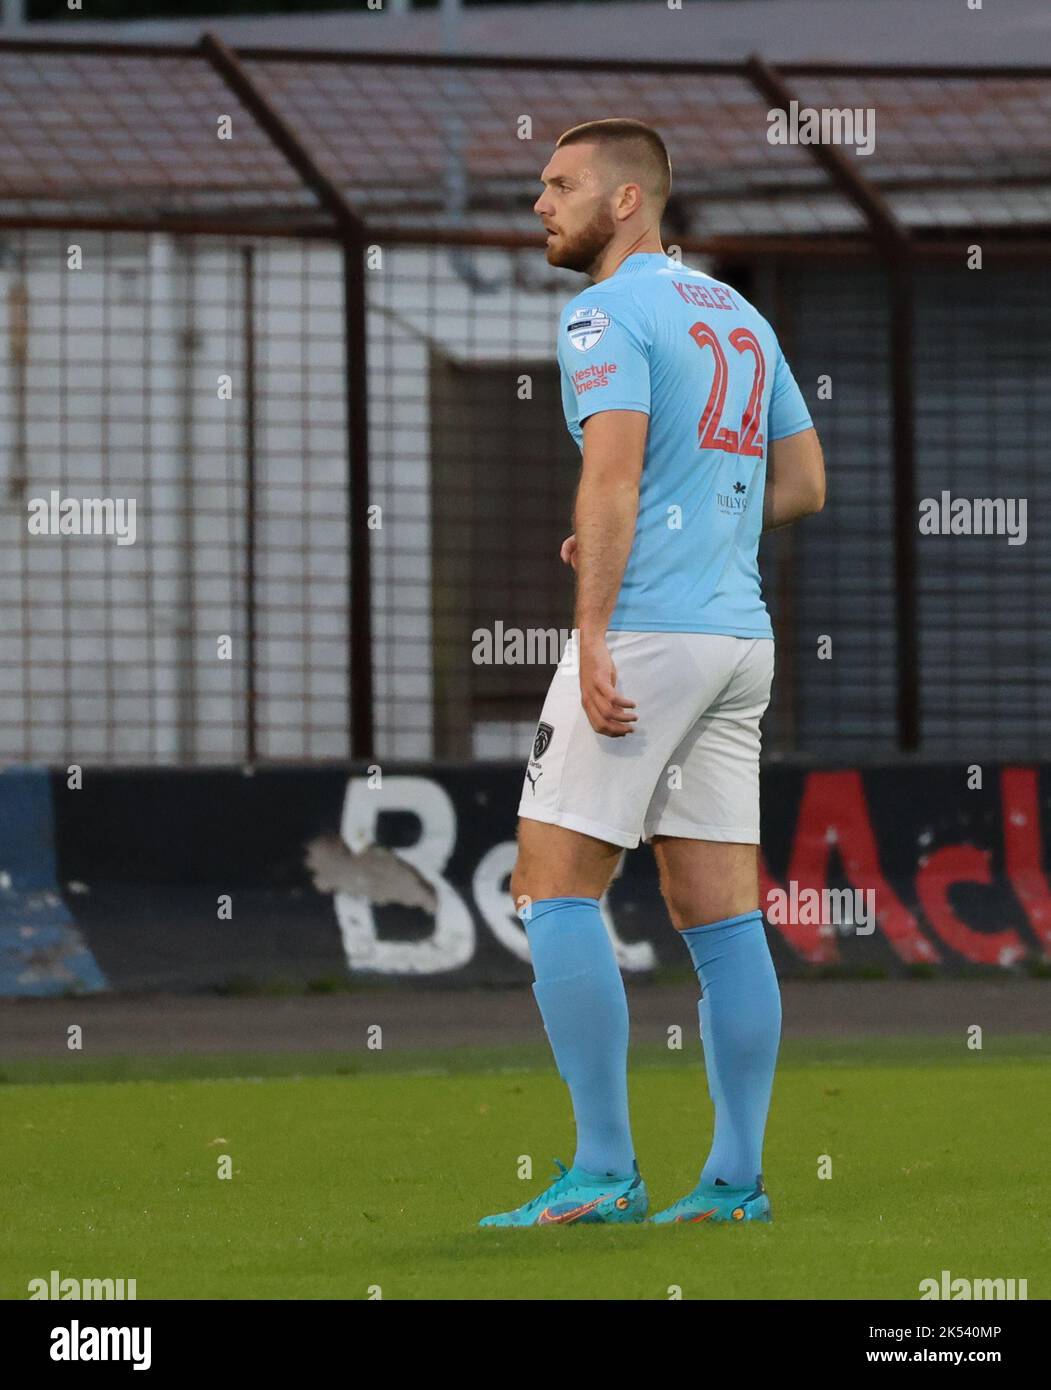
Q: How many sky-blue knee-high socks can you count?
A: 2